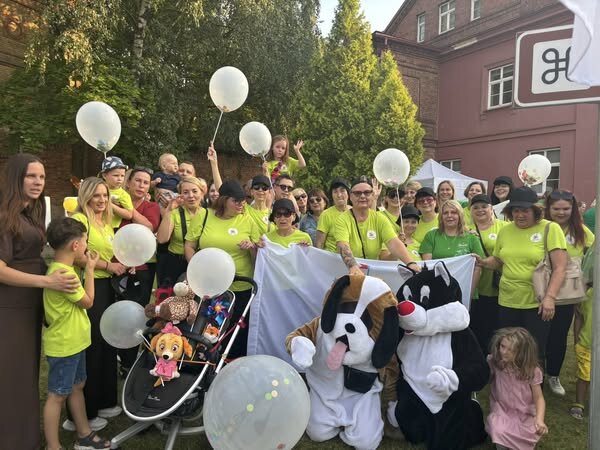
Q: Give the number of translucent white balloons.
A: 9